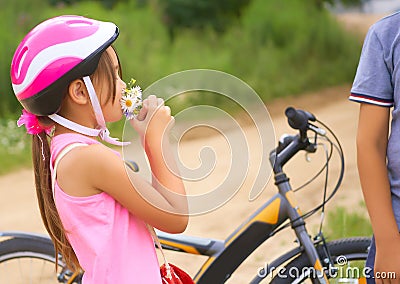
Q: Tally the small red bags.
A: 1